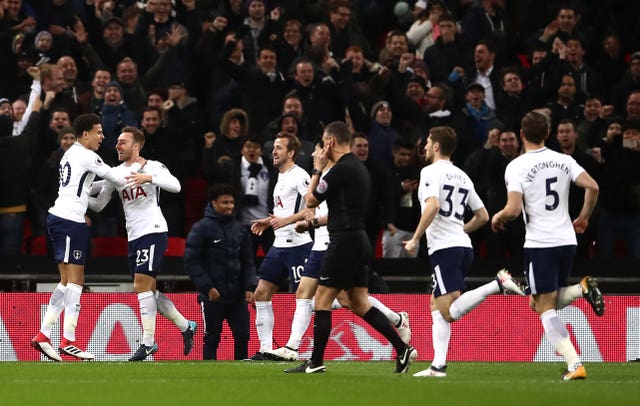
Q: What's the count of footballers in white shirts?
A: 6